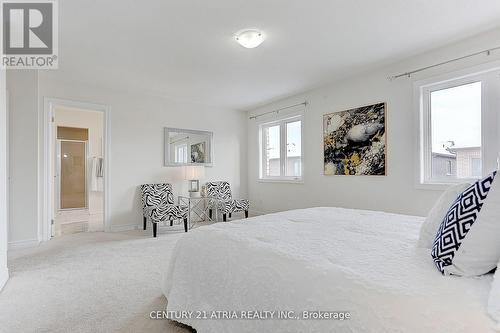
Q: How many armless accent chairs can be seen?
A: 2